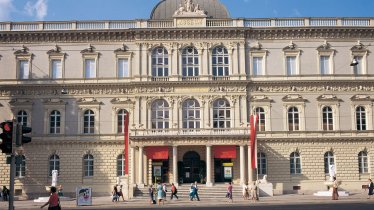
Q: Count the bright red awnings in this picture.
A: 2